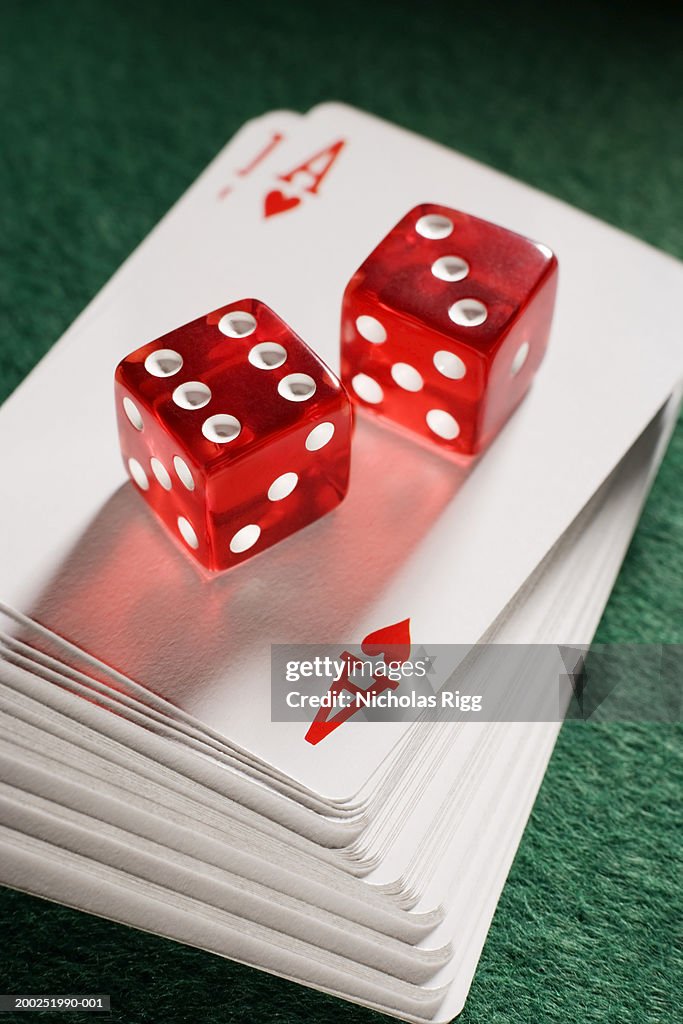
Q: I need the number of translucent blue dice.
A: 0